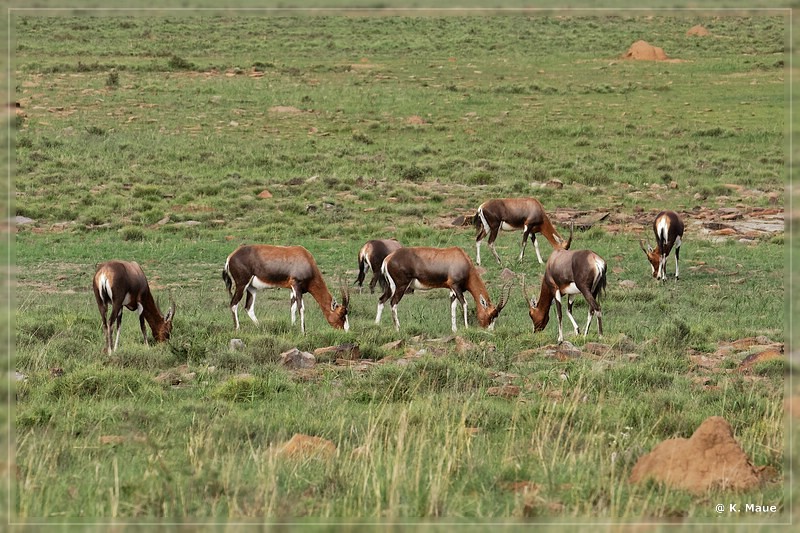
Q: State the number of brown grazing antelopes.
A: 7